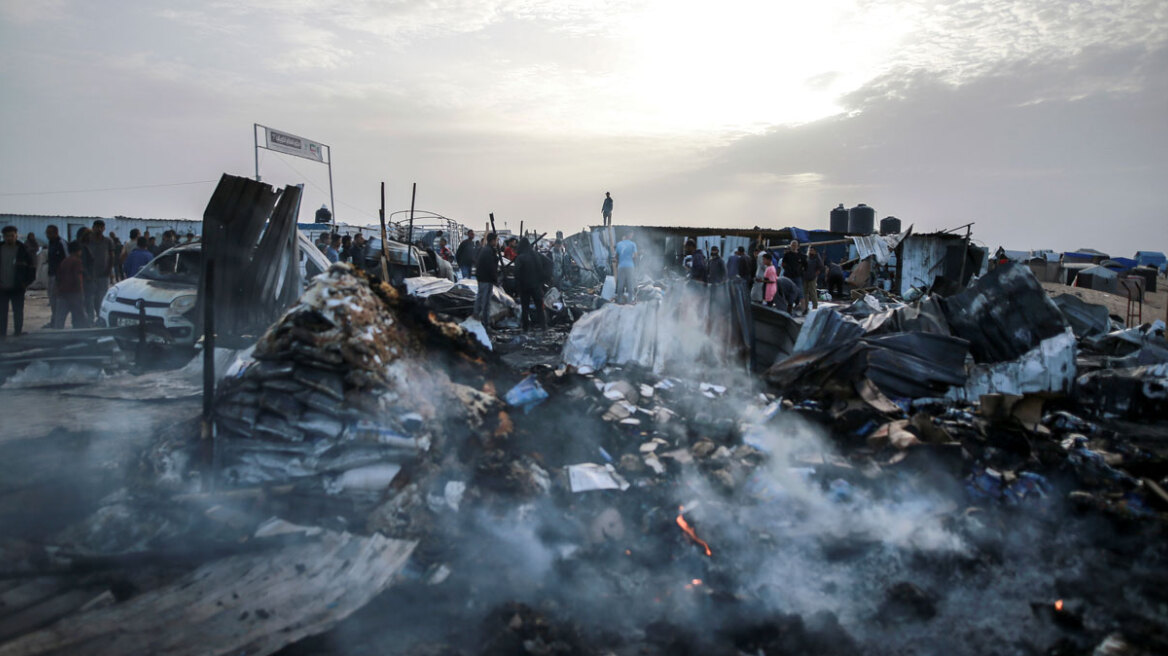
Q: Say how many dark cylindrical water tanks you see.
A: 4